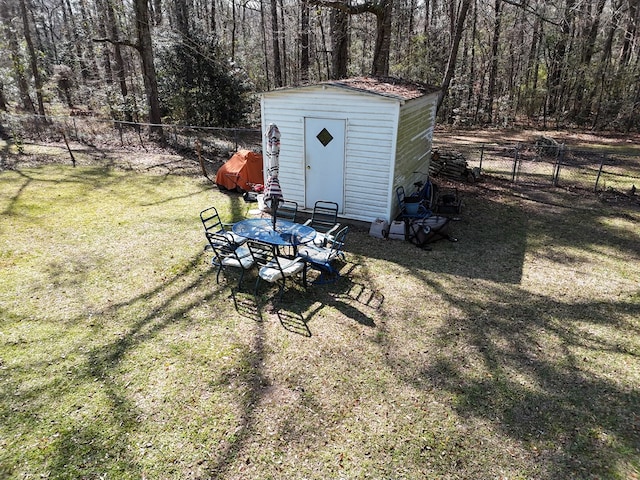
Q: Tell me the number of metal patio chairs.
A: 6